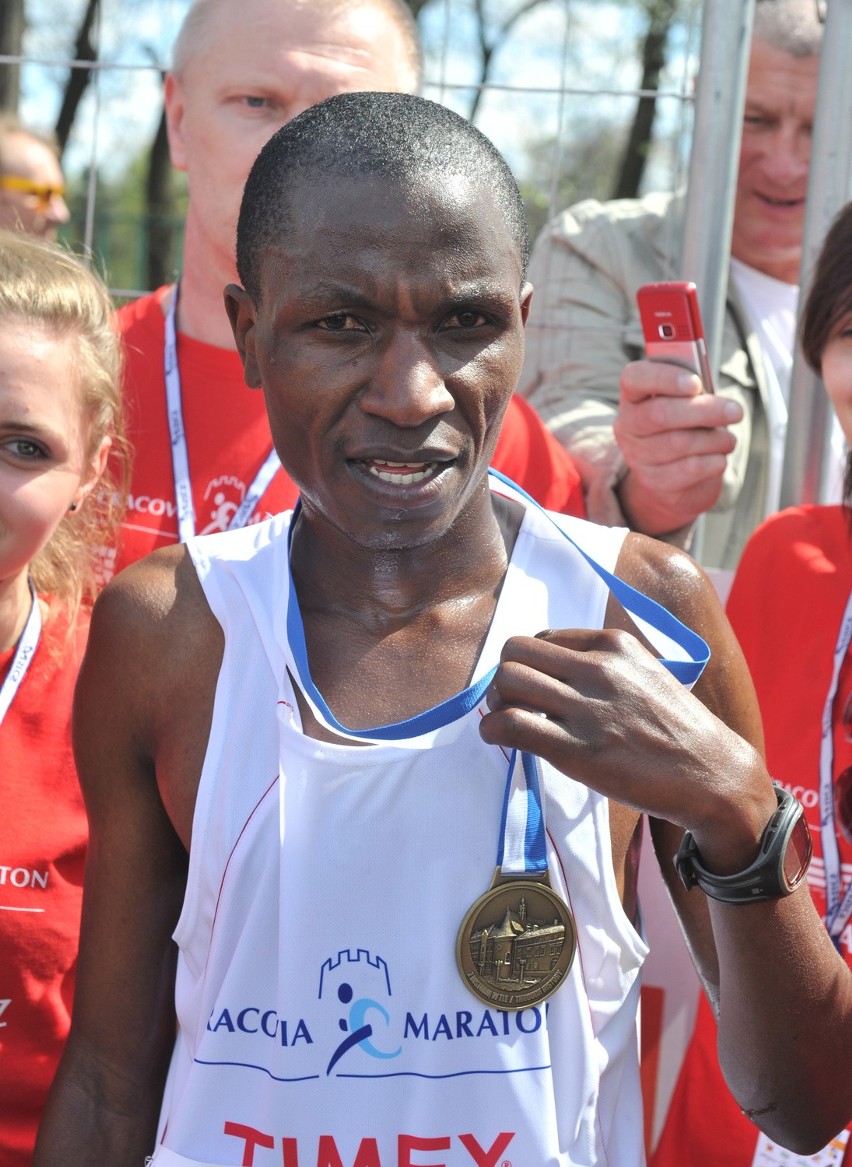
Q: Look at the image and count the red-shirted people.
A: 3